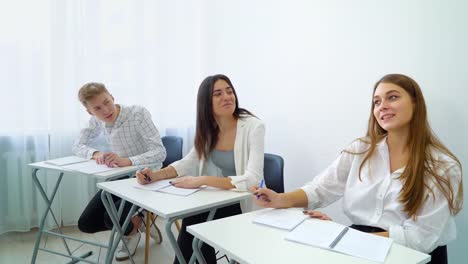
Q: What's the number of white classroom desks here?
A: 3